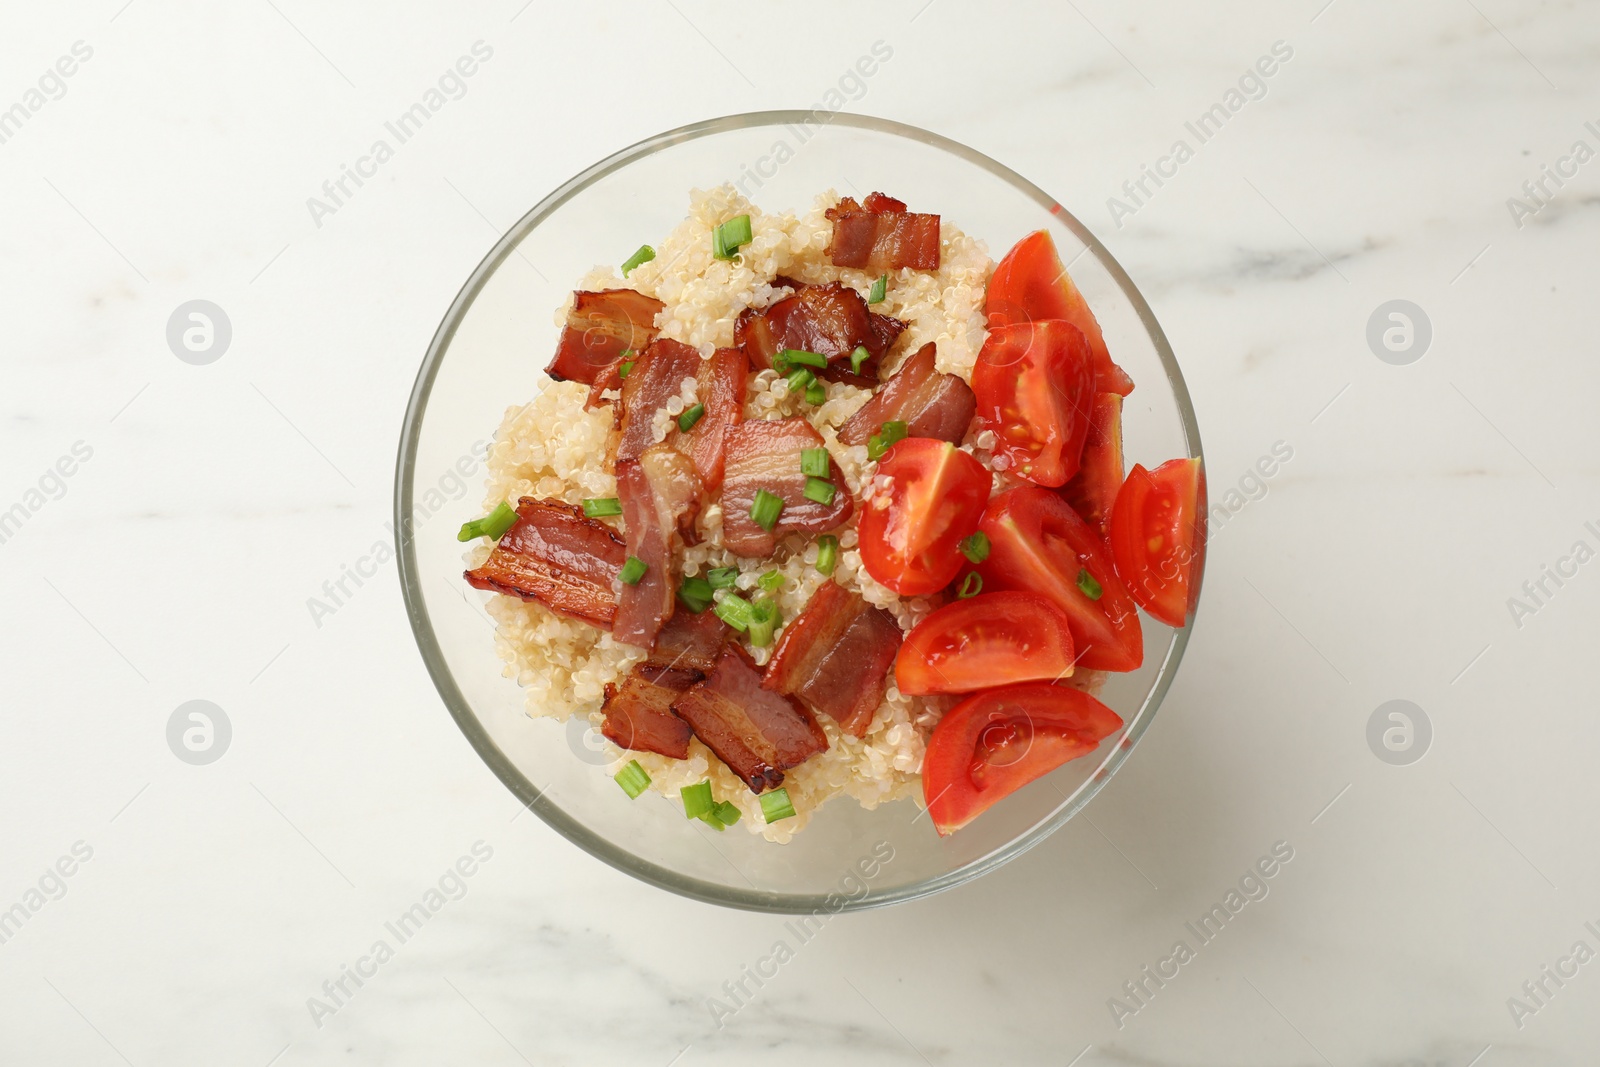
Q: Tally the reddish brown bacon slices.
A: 12